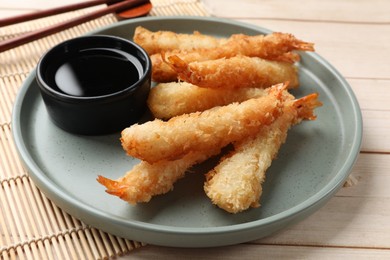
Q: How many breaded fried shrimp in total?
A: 7